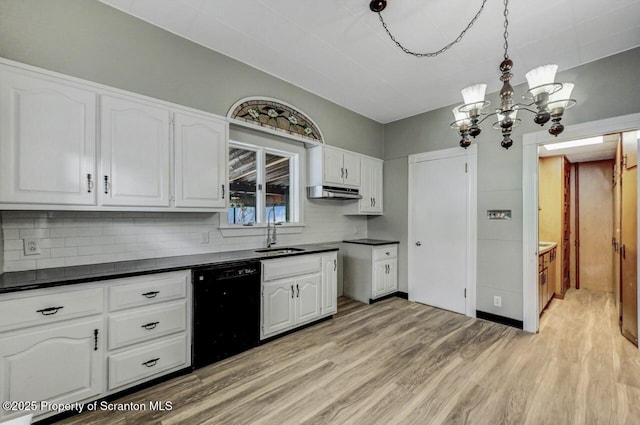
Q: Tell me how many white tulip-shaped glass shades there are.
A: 5